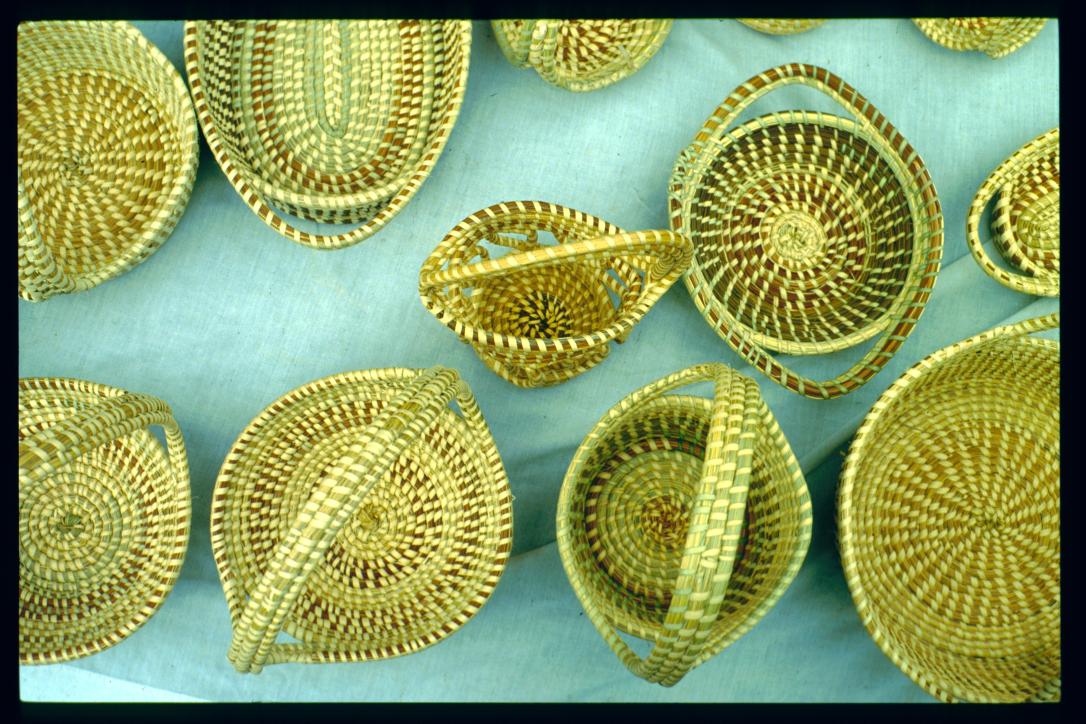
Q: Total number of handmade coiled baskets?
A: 12